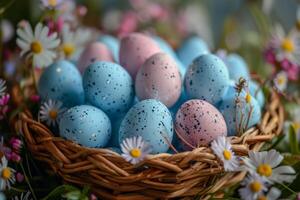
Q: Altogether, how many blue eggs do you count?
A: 11